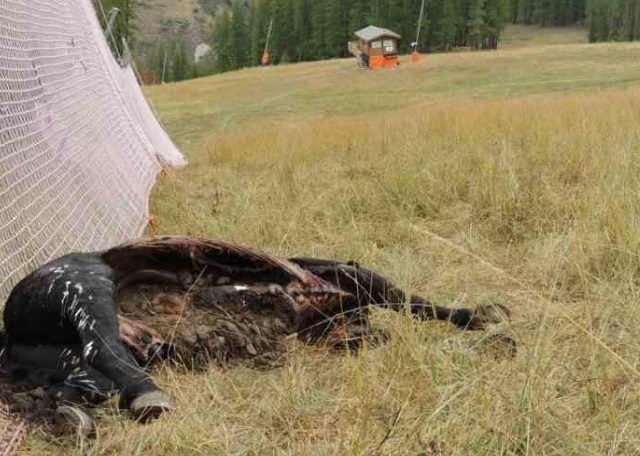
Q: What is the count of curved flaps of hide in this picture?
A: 1